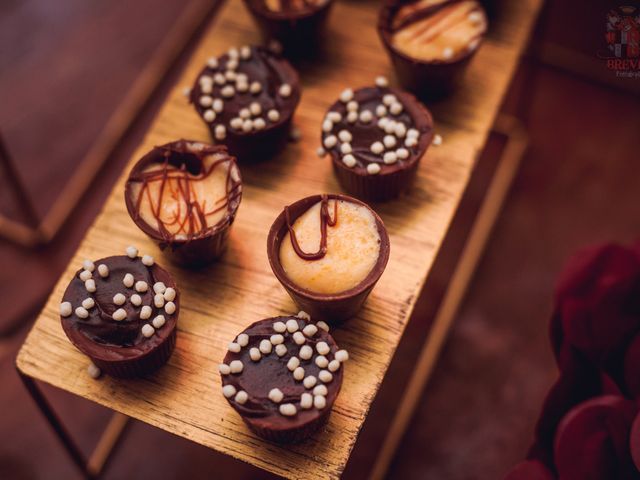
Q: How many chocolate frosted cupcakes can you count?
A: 4